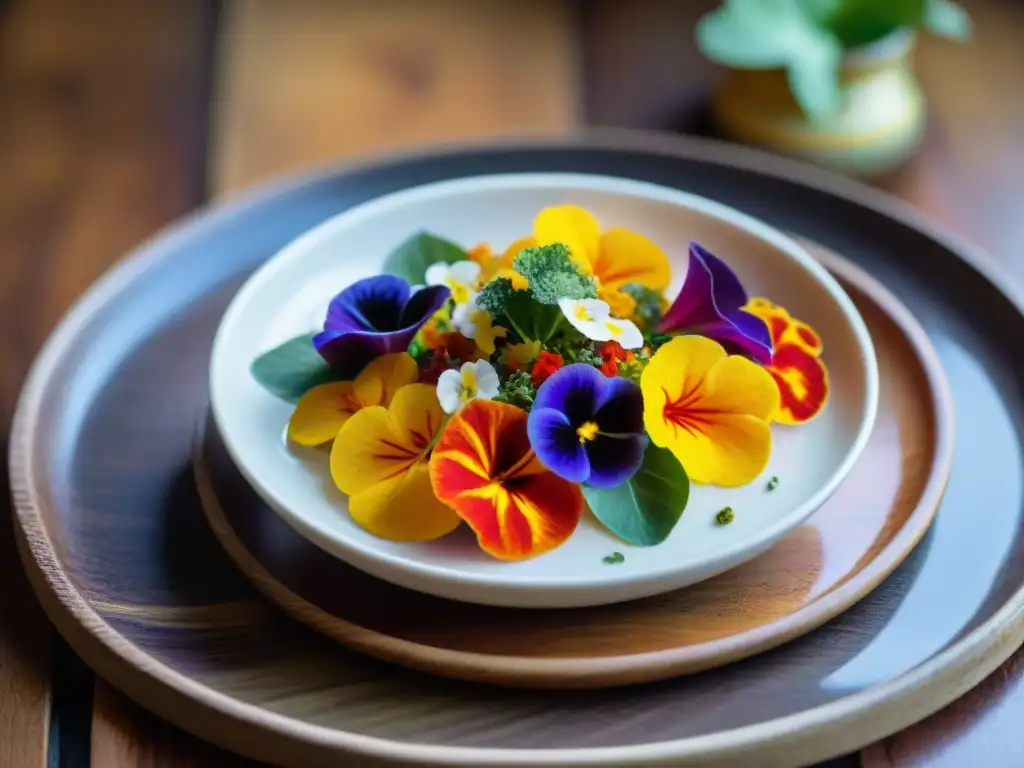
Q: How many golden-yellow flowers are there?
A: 4